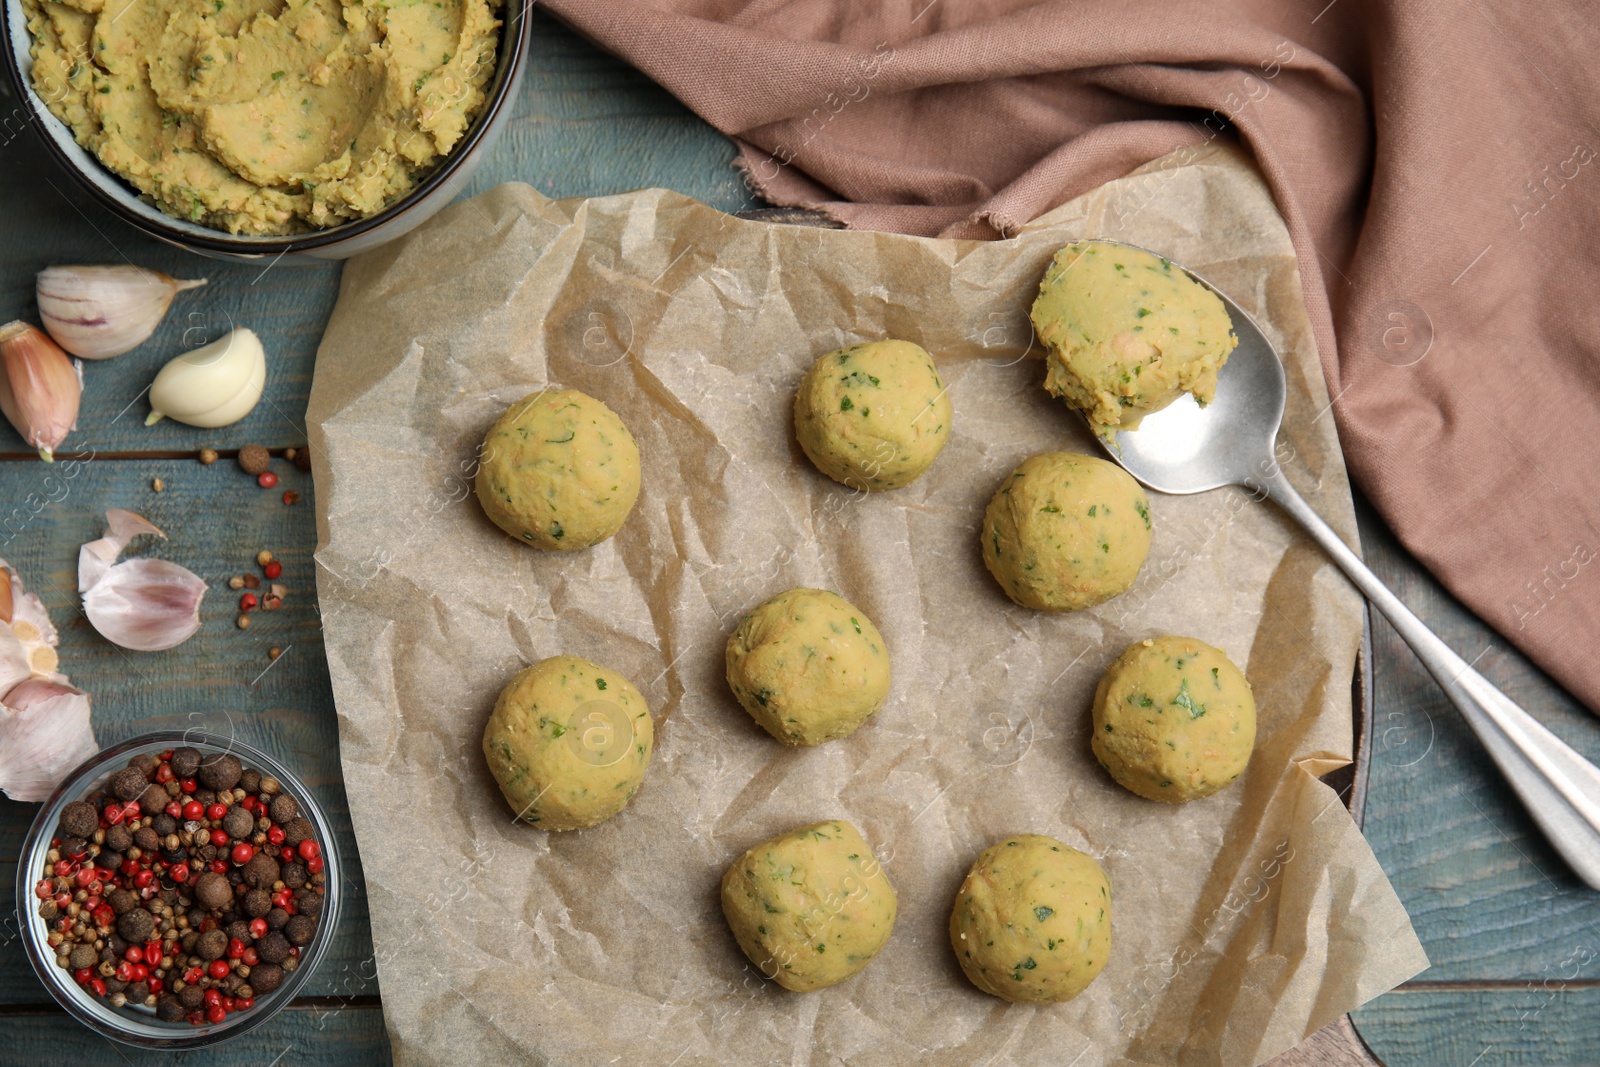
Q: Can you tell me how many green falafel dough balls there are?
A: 8